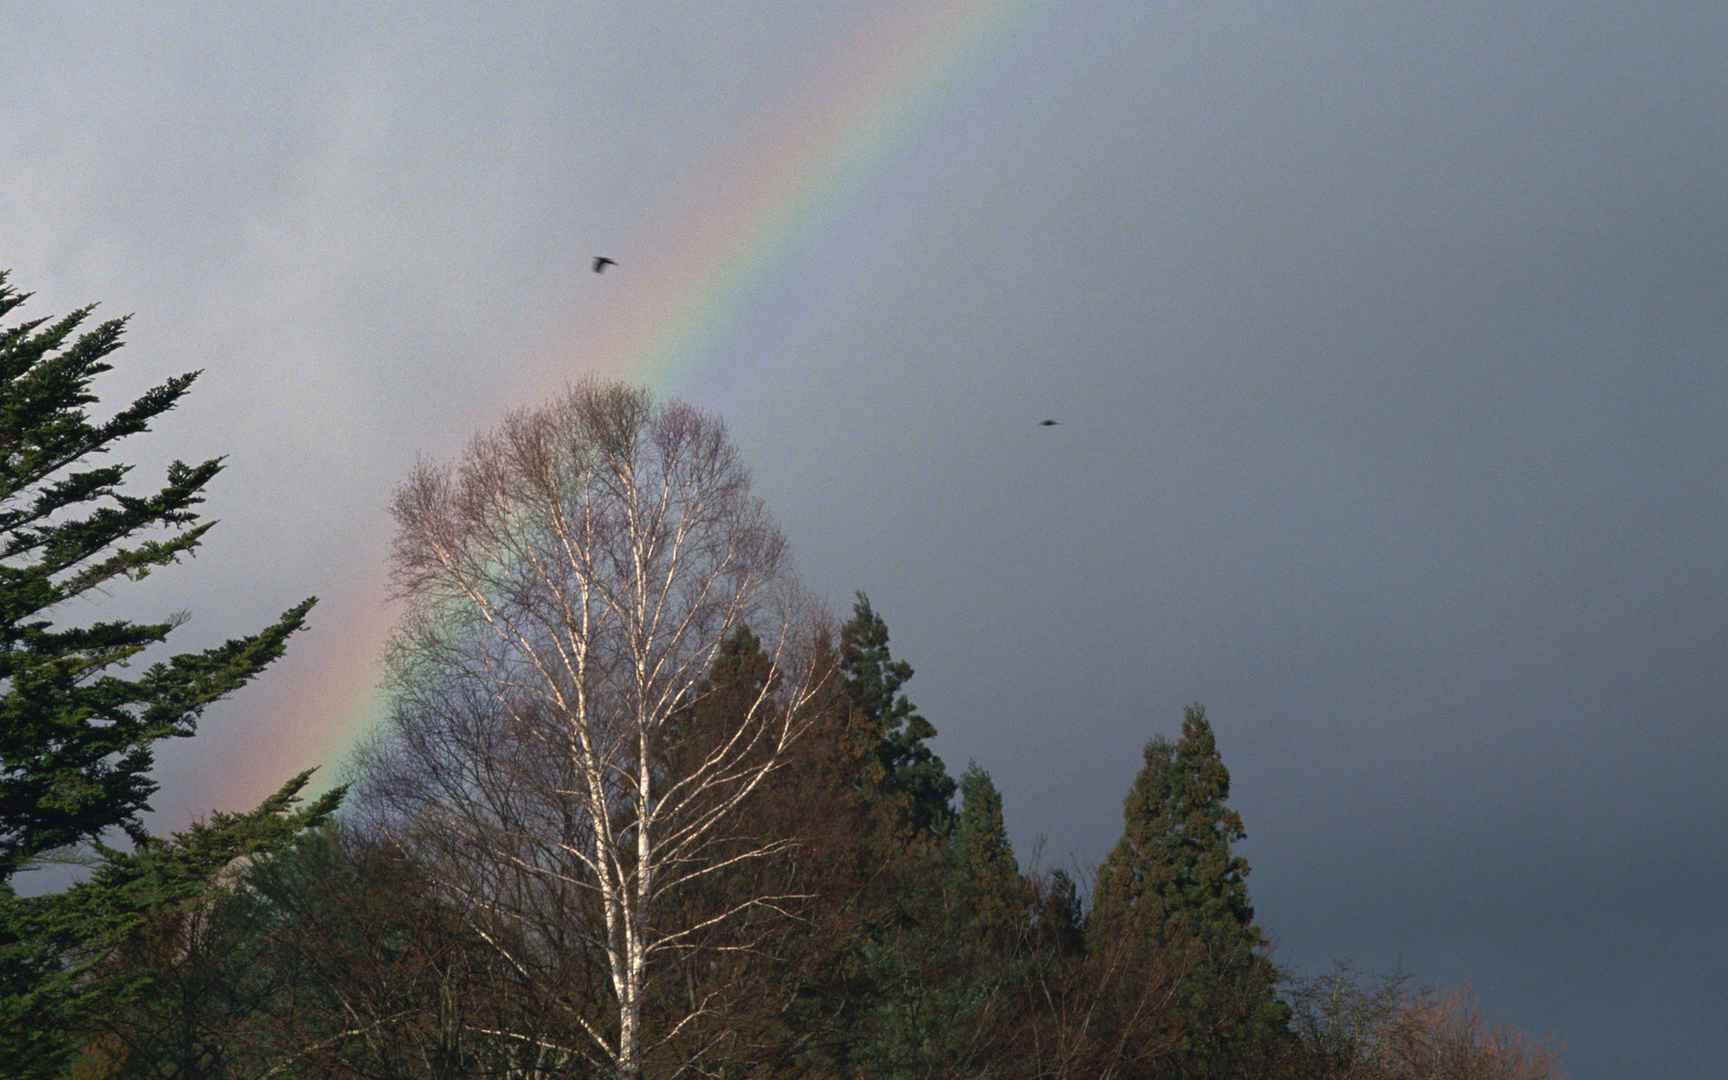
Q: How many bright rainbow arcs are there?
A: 1